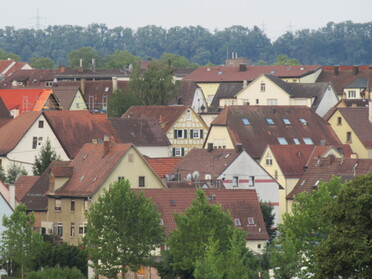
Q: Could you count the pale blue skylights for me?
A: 7